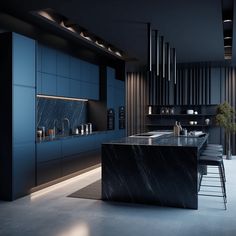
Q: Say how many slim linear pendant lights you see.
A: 5